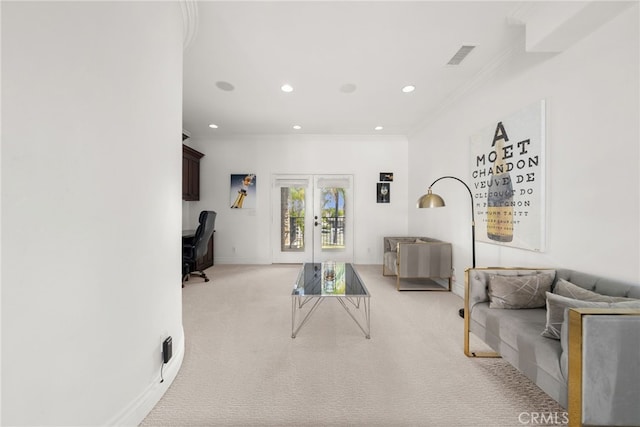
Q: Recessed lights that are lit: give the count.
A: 5